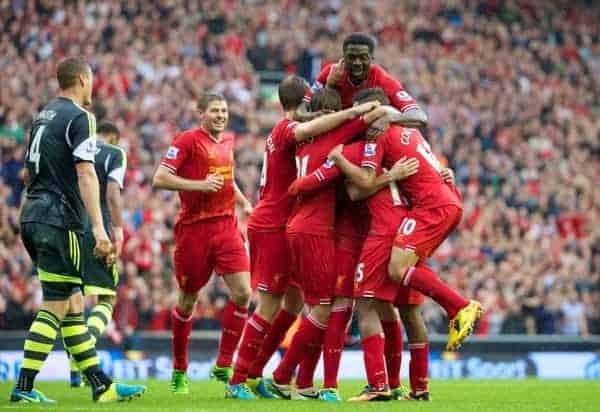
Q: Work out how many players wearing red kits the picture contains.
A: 7